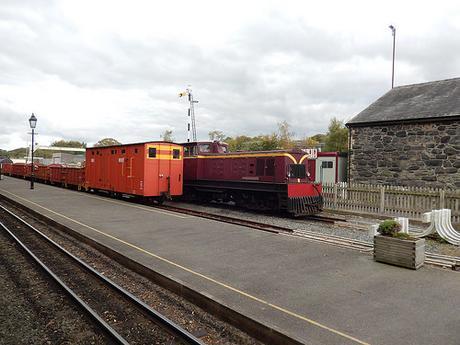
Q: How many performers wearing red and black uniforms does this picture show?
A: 0